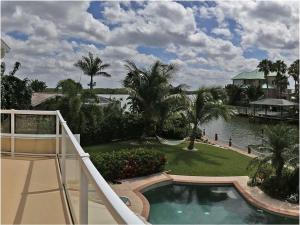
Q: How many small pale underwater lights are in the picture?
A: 2